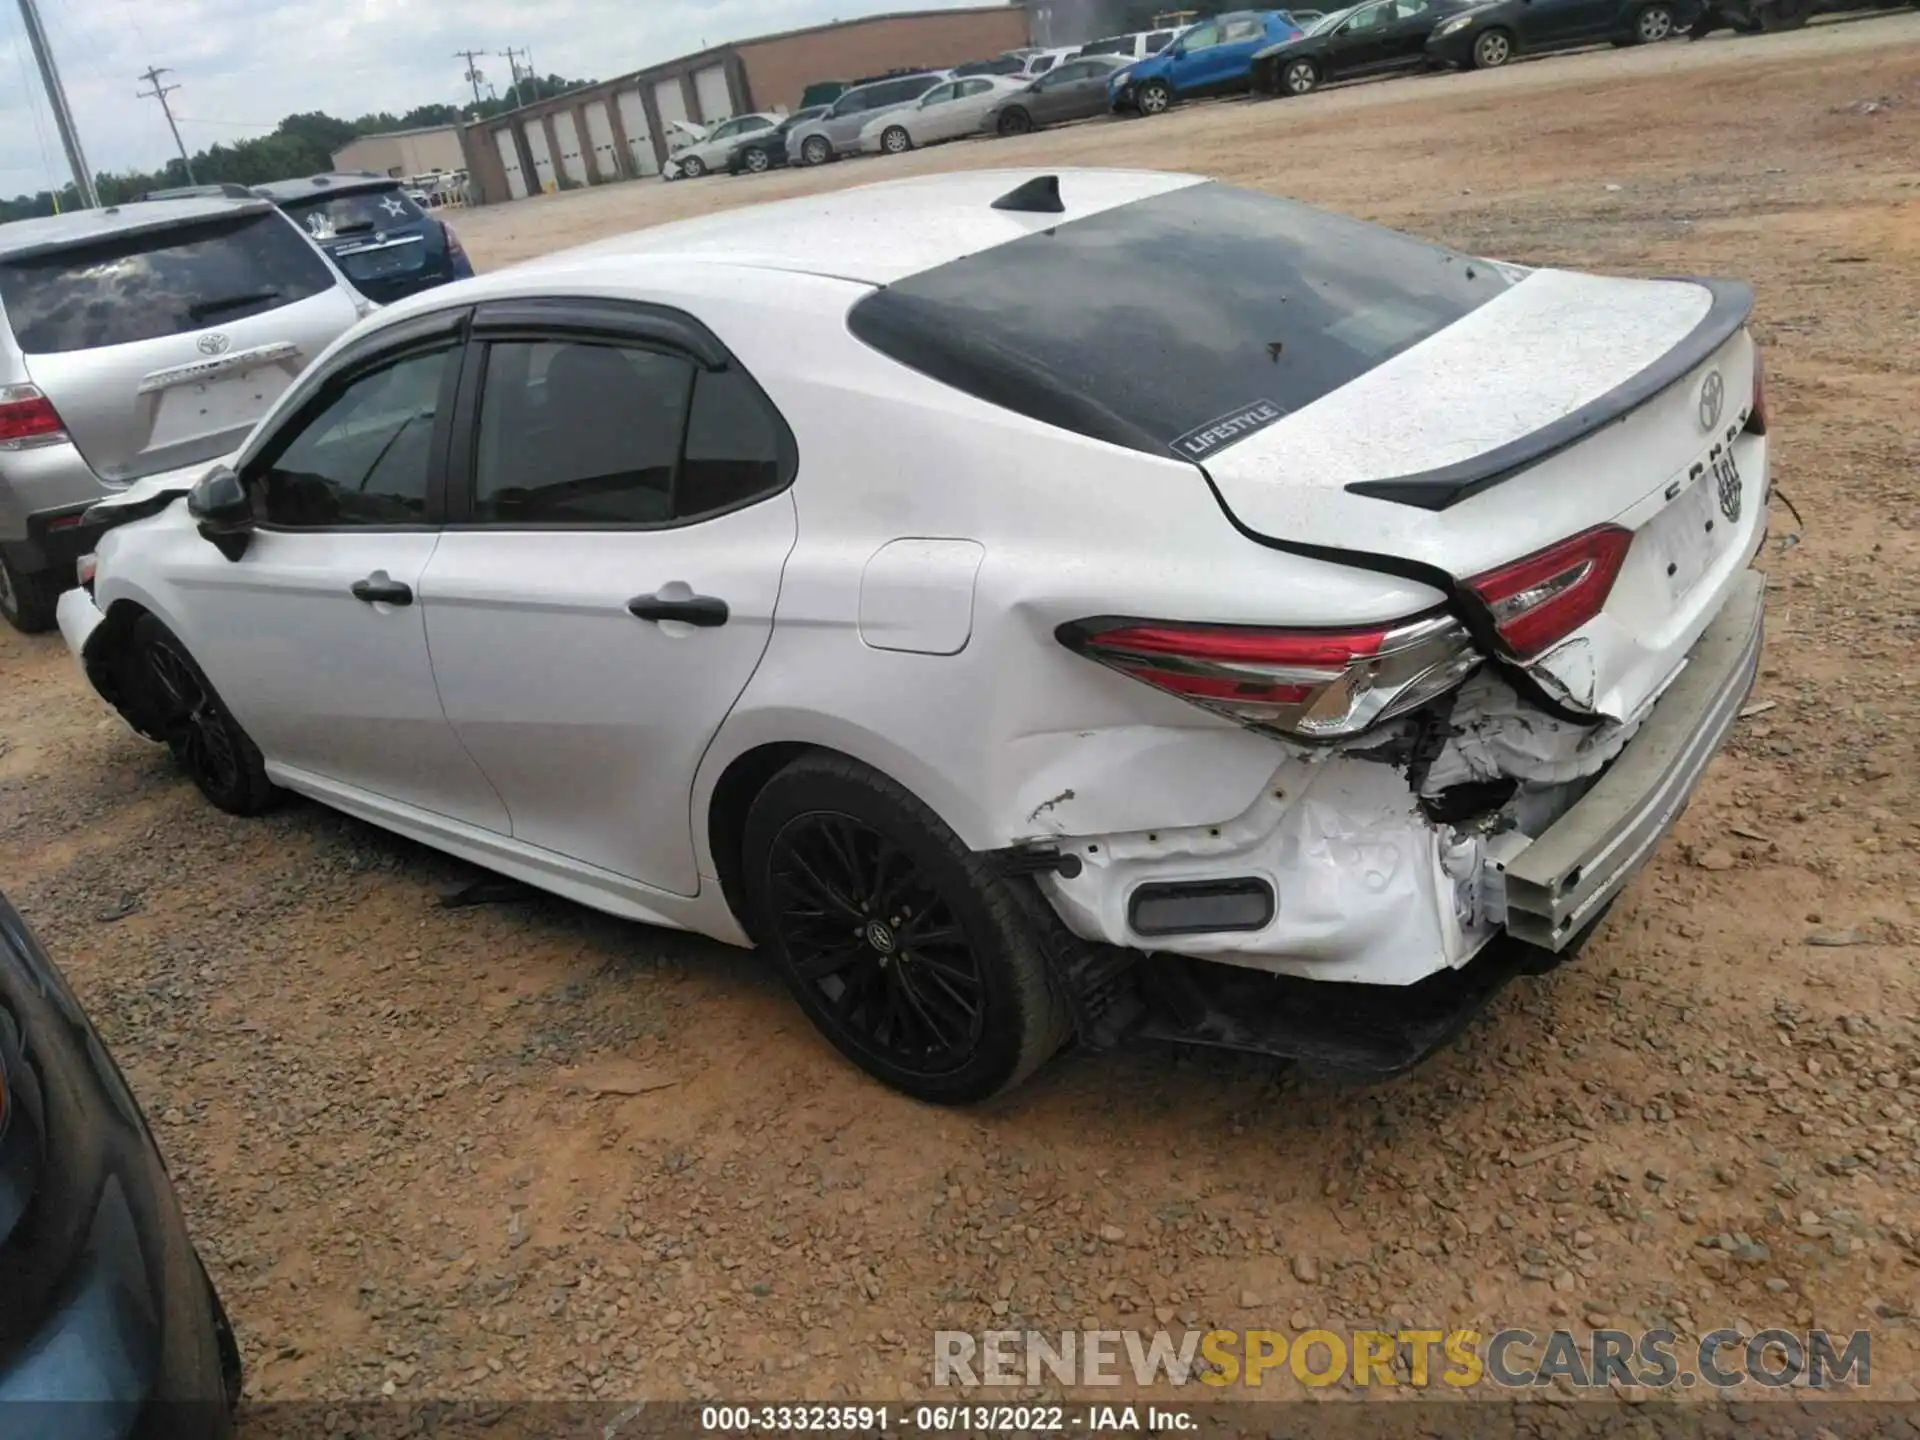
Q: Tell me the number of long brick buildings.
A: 1